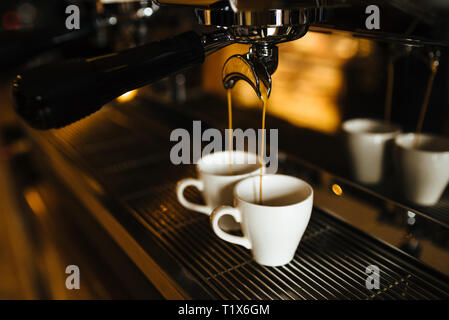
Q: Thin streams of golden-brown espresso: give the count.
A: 2